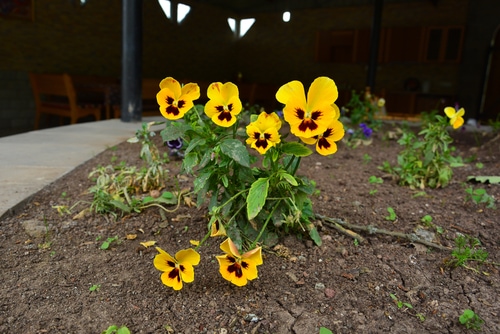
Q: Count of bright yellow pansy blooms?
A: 8